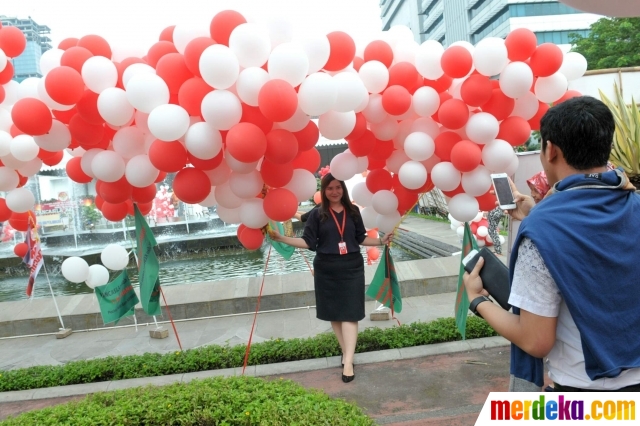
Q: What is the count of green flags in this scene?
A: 5